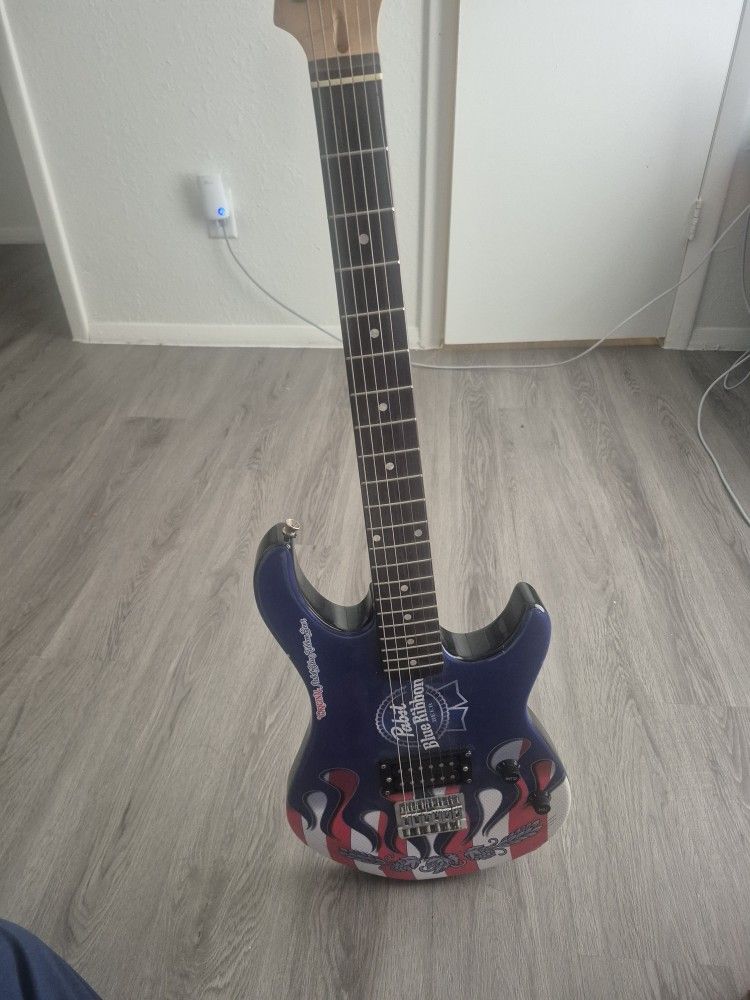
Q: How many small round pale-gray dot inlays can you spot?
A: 10